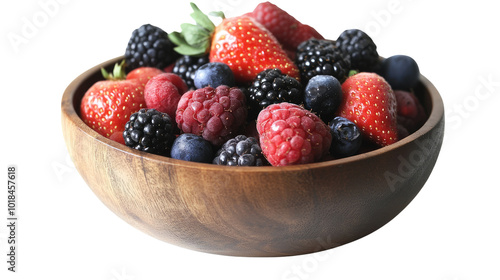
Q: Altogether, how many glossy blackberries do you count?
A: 7